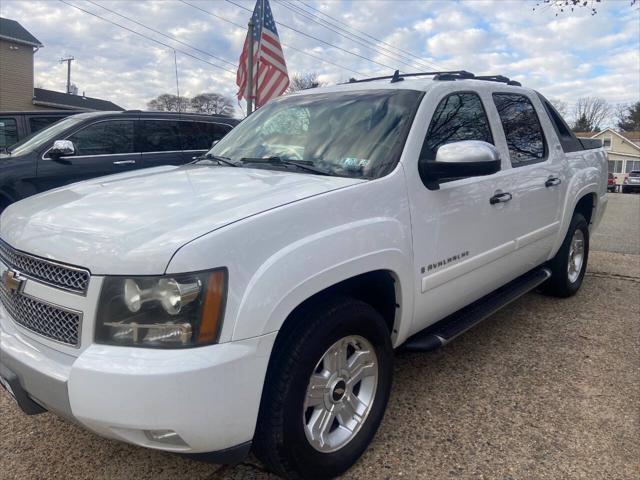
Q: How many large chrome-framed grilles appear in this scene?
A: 2